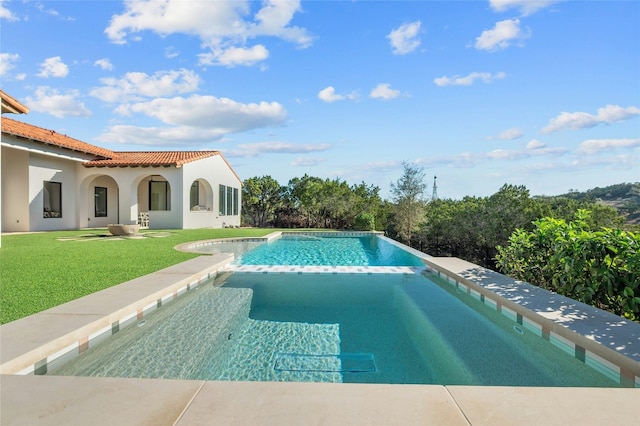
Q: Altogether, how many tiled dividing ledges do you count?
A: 1